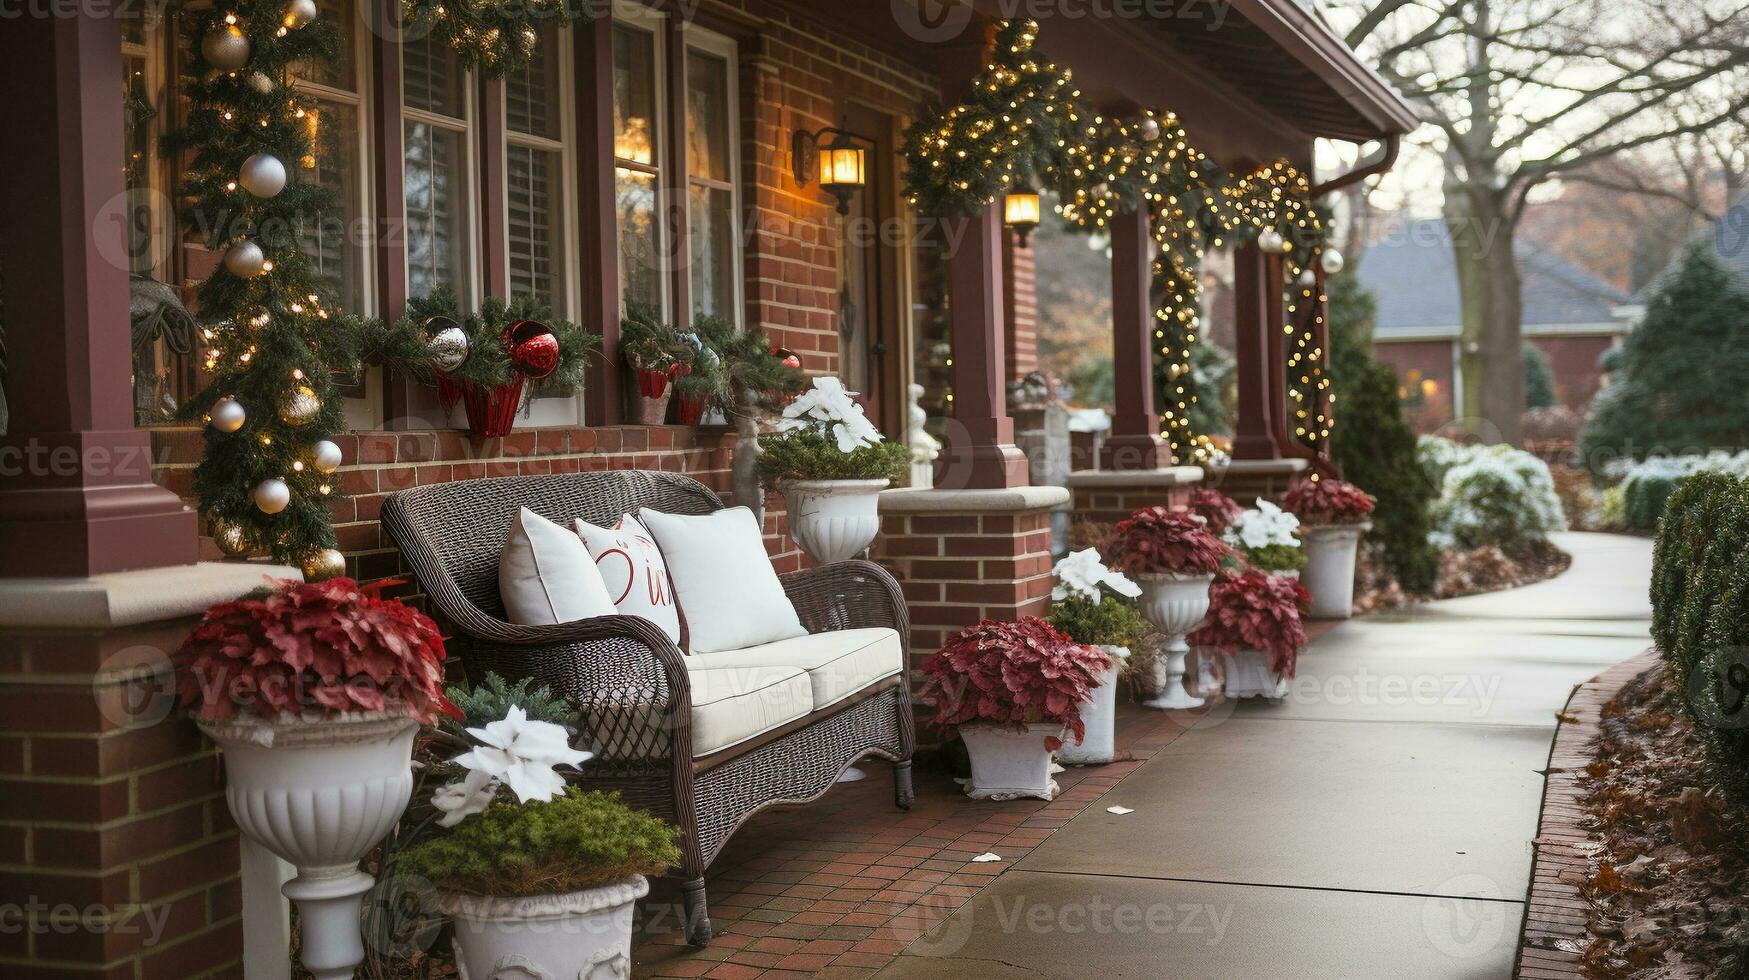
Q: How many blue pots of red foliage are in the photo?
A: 0